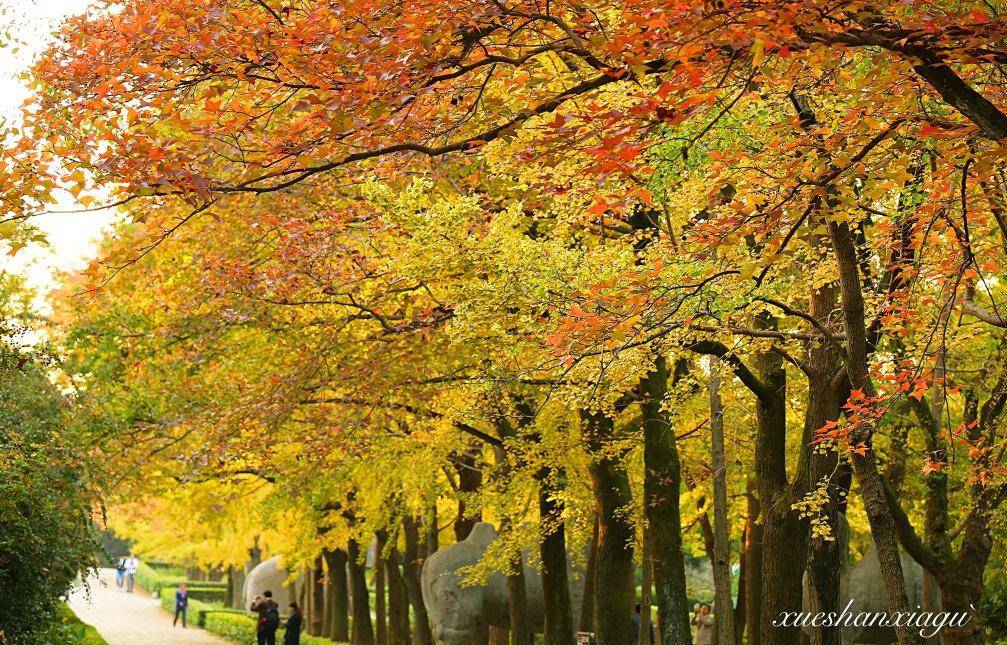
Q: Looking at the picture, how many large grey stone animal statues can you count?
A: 3